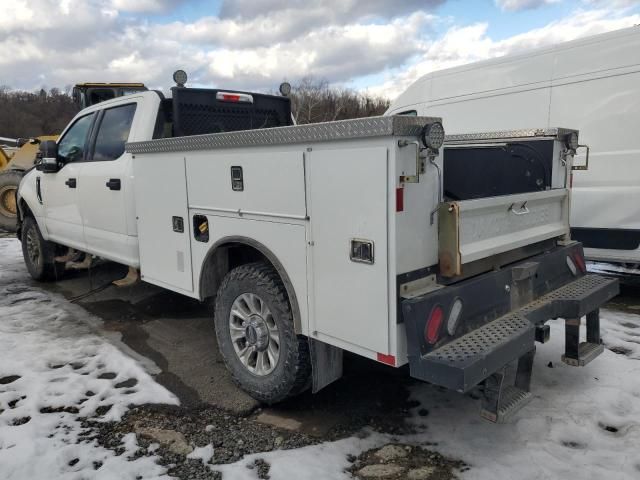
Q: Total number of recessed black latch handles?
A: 3